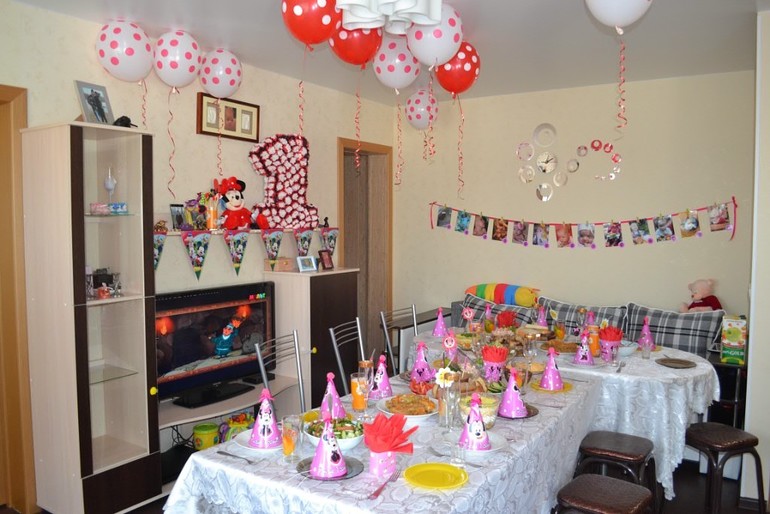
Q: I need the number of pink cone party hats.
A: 15